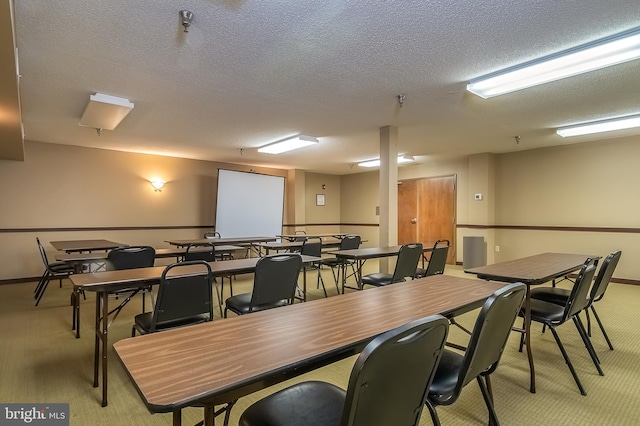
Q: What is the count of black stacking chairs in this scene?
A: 15